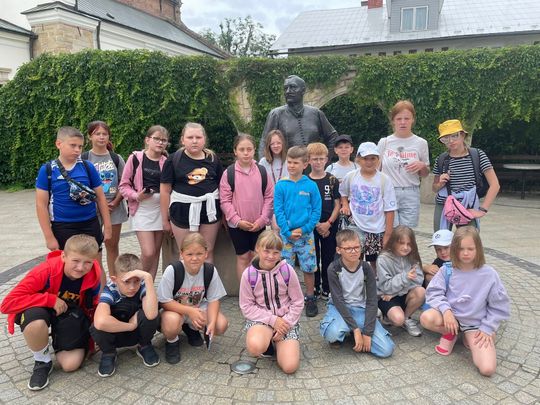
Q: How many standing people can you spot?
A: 12